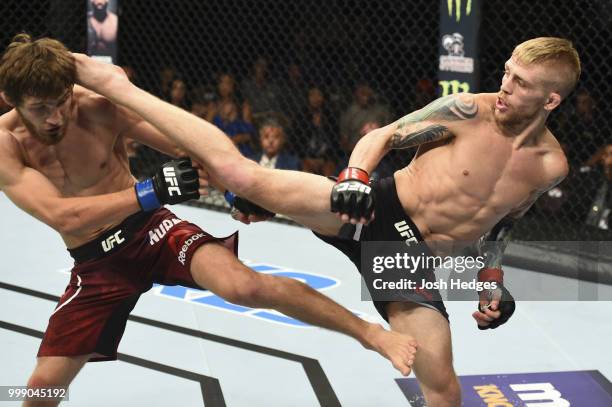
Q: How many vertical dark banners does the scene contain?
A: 2